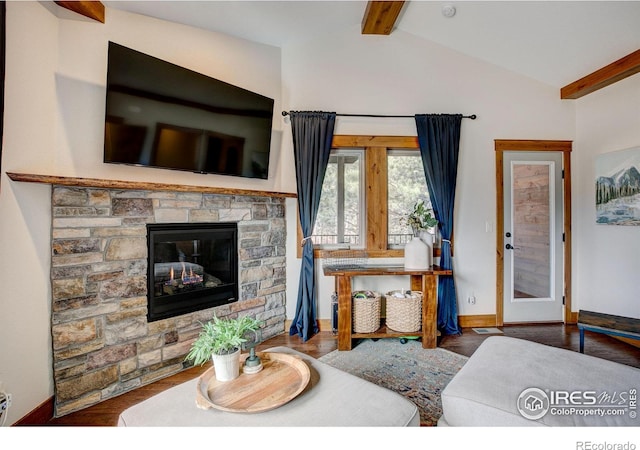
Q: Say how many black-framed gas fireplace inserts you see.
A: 1